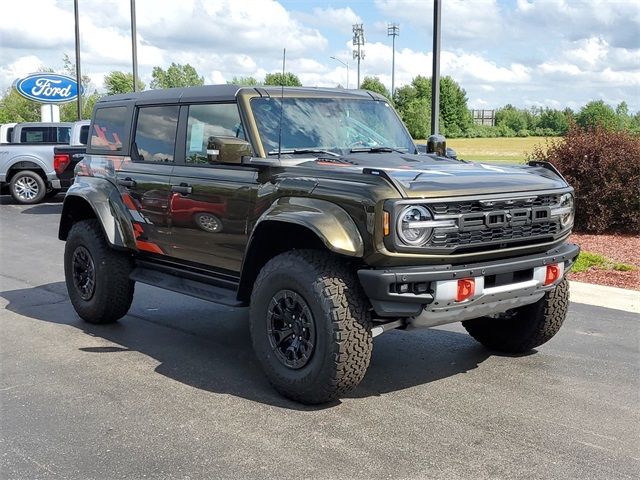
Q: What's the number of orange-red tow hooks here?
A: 2